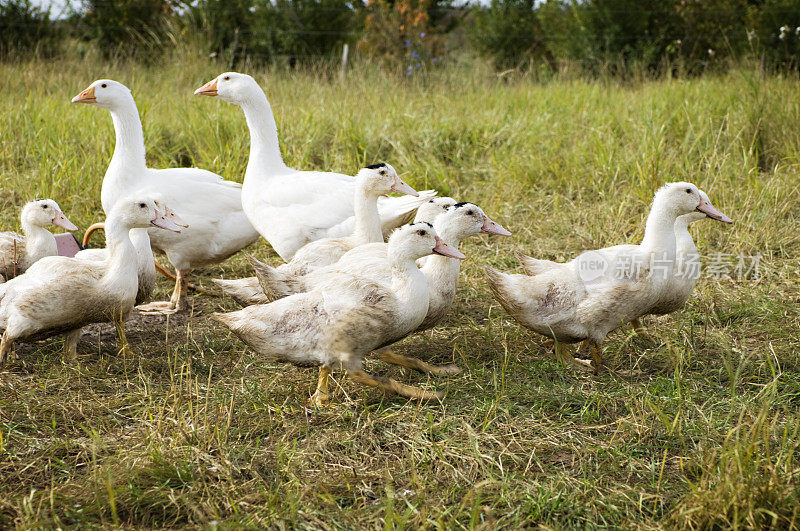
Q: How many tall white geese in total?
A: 2